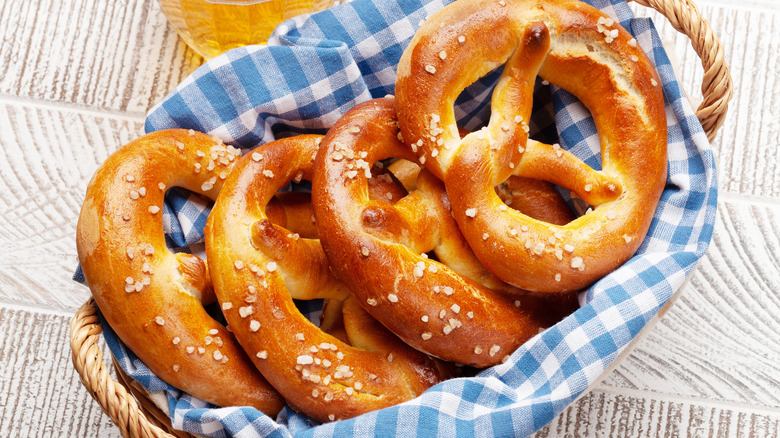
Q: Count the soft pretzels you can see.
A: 4